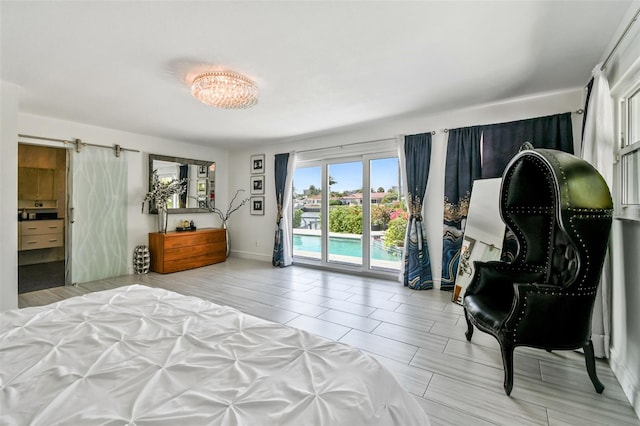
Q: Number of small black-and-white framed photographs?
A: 3